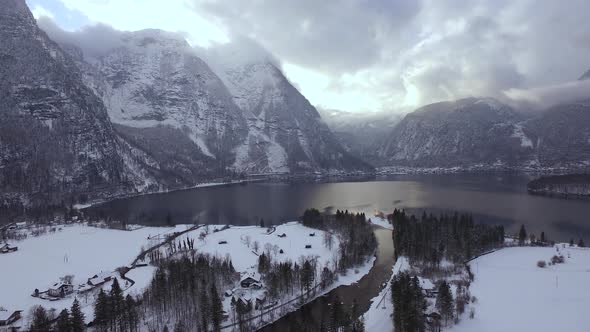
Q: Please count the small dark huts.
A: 5